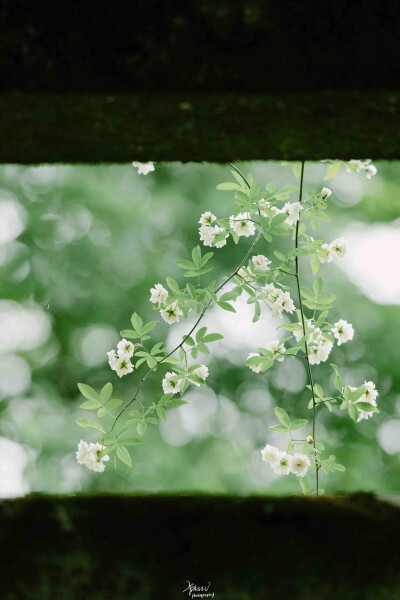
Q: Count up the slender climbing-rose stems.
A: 2